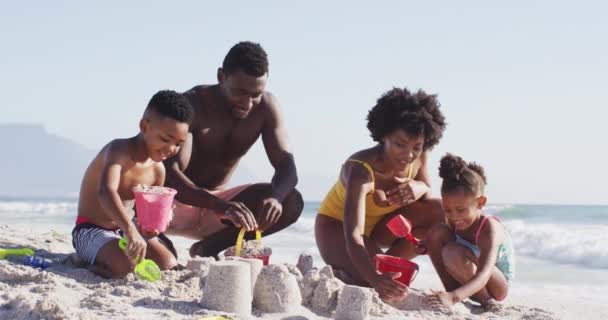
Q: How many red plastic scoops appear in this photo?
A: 1